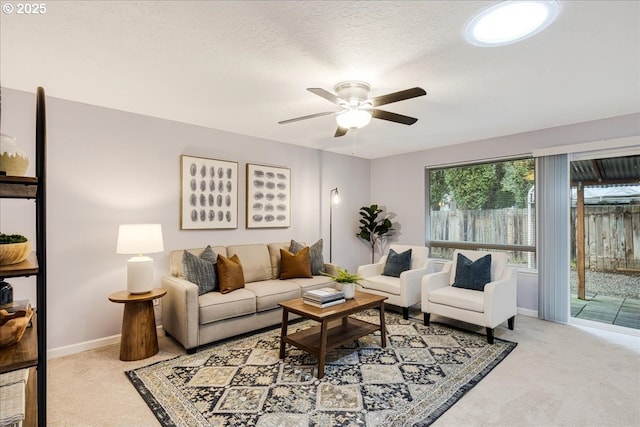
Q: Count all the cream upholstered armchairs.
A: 2